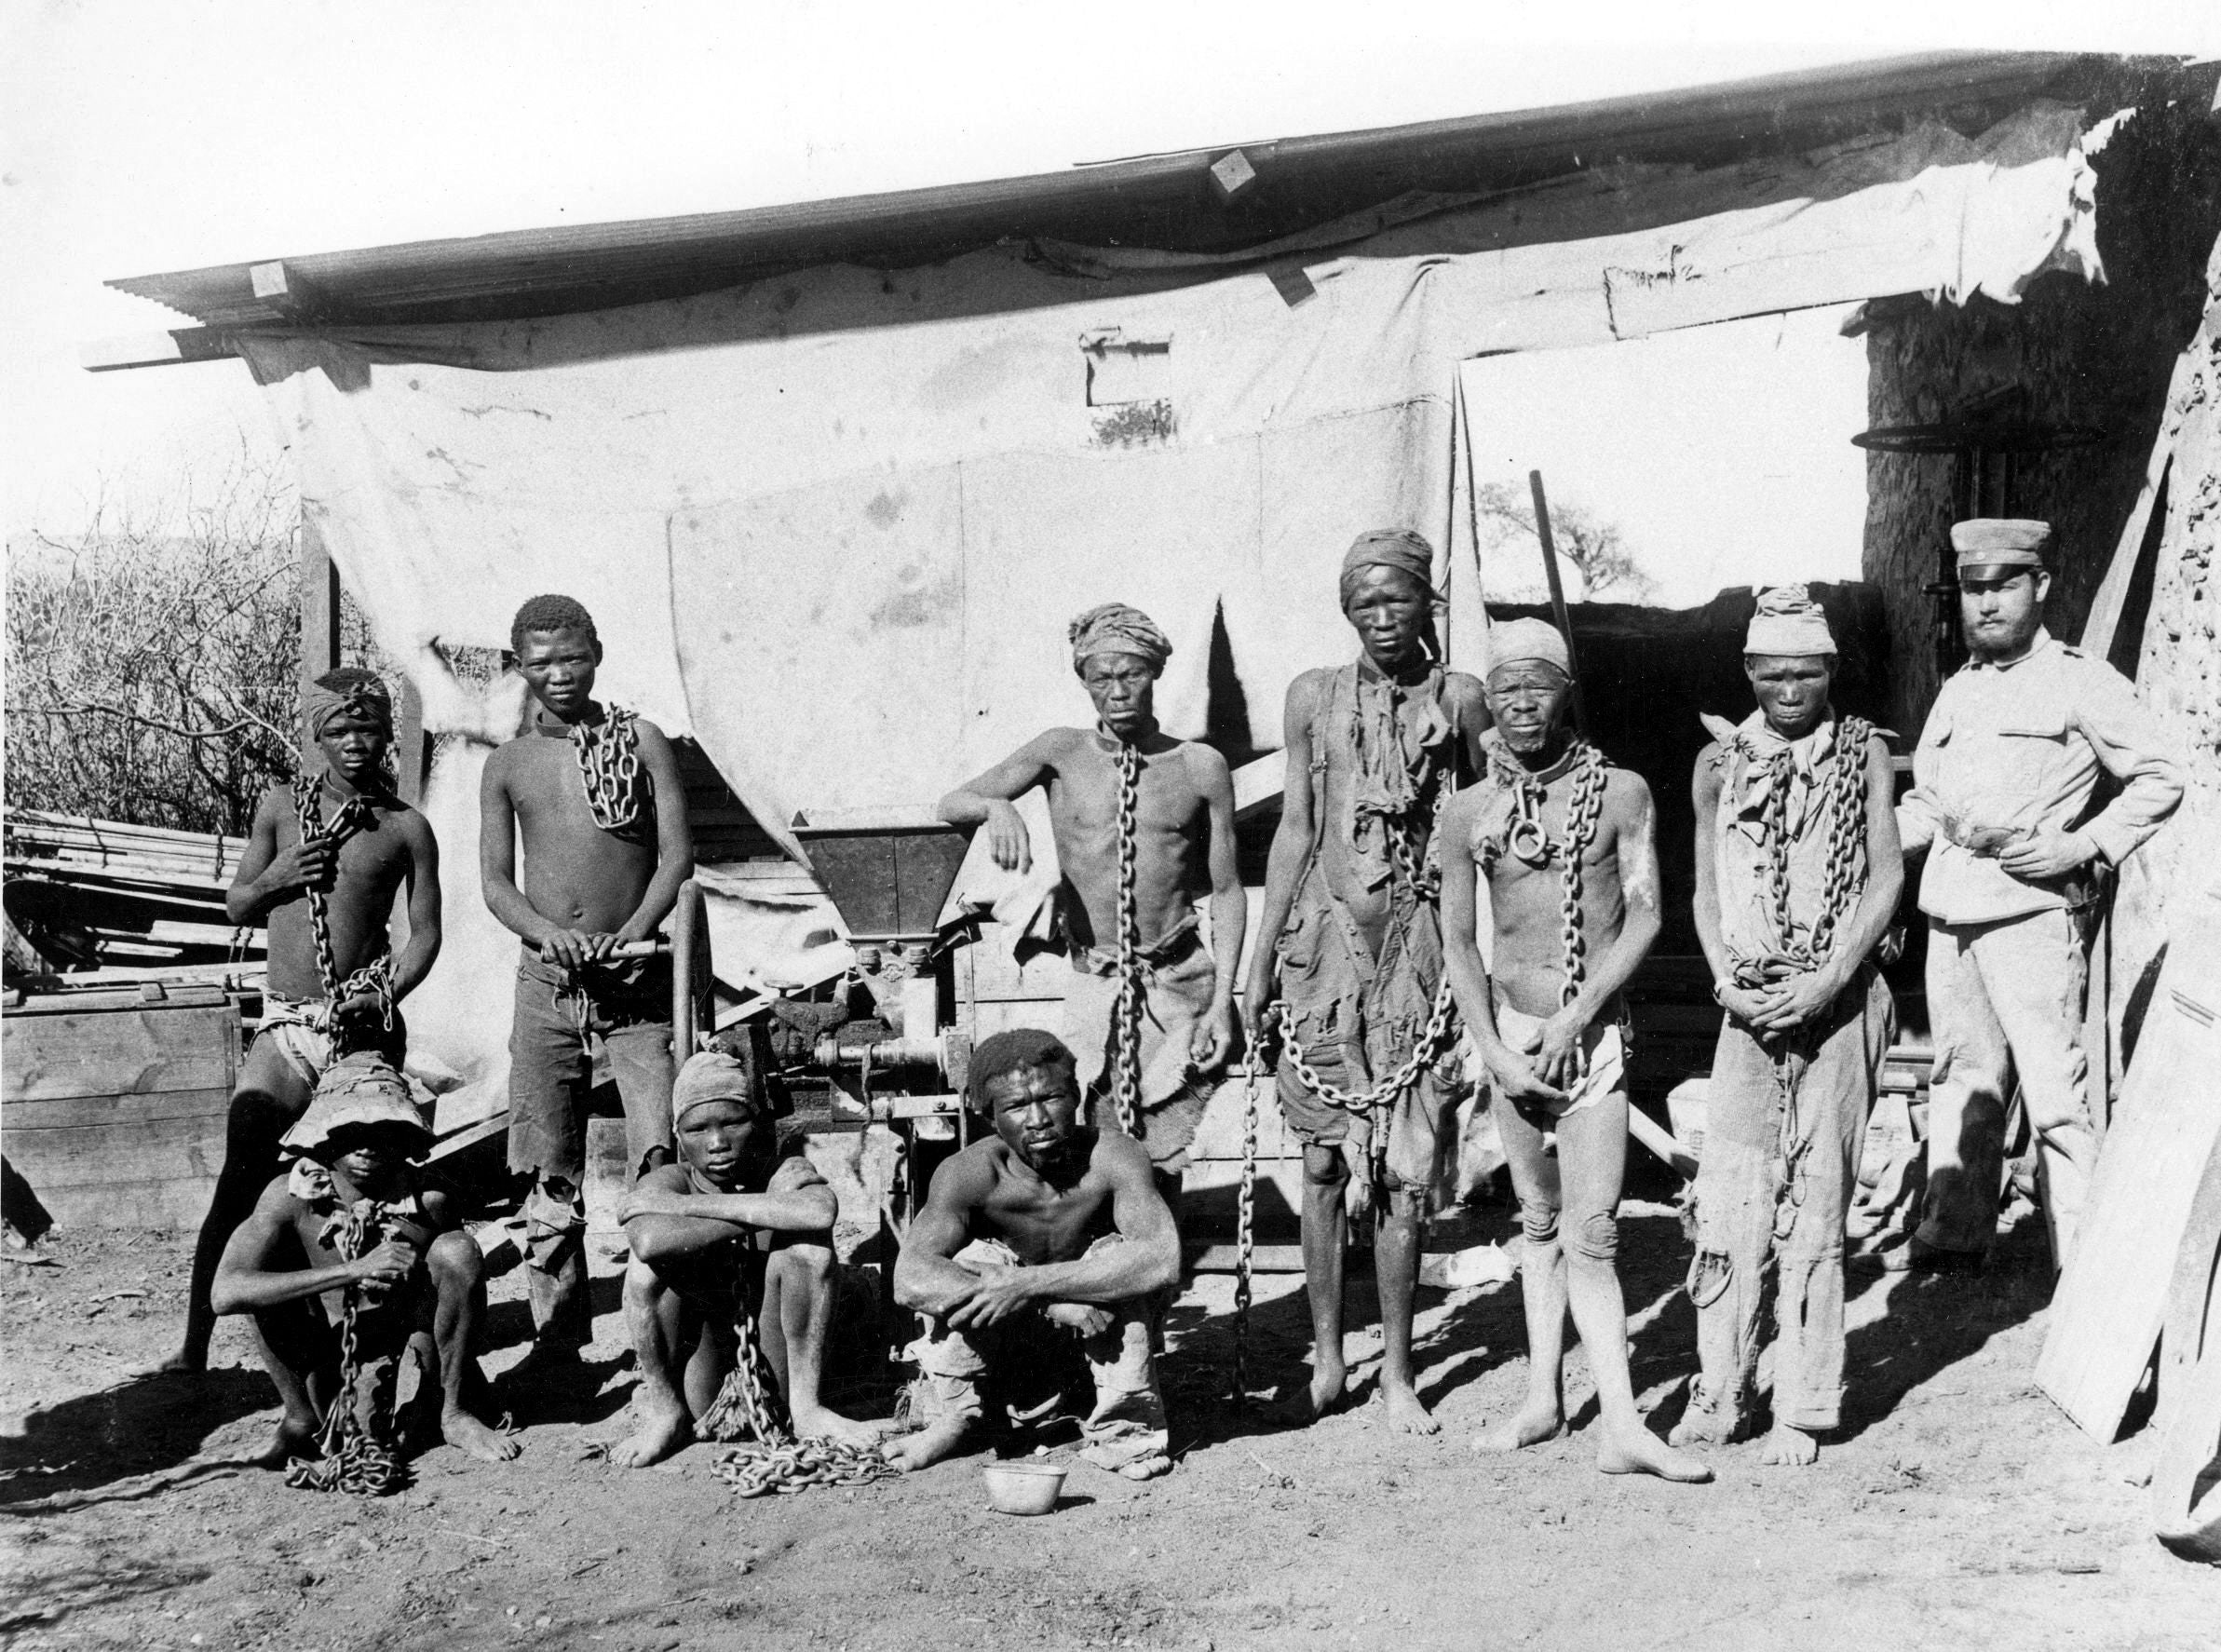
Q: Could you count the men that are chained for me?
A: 8